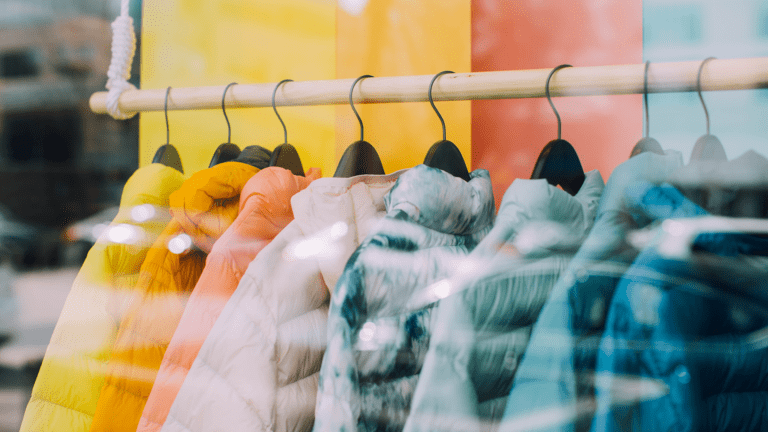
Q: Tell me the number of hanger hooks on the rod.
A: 8